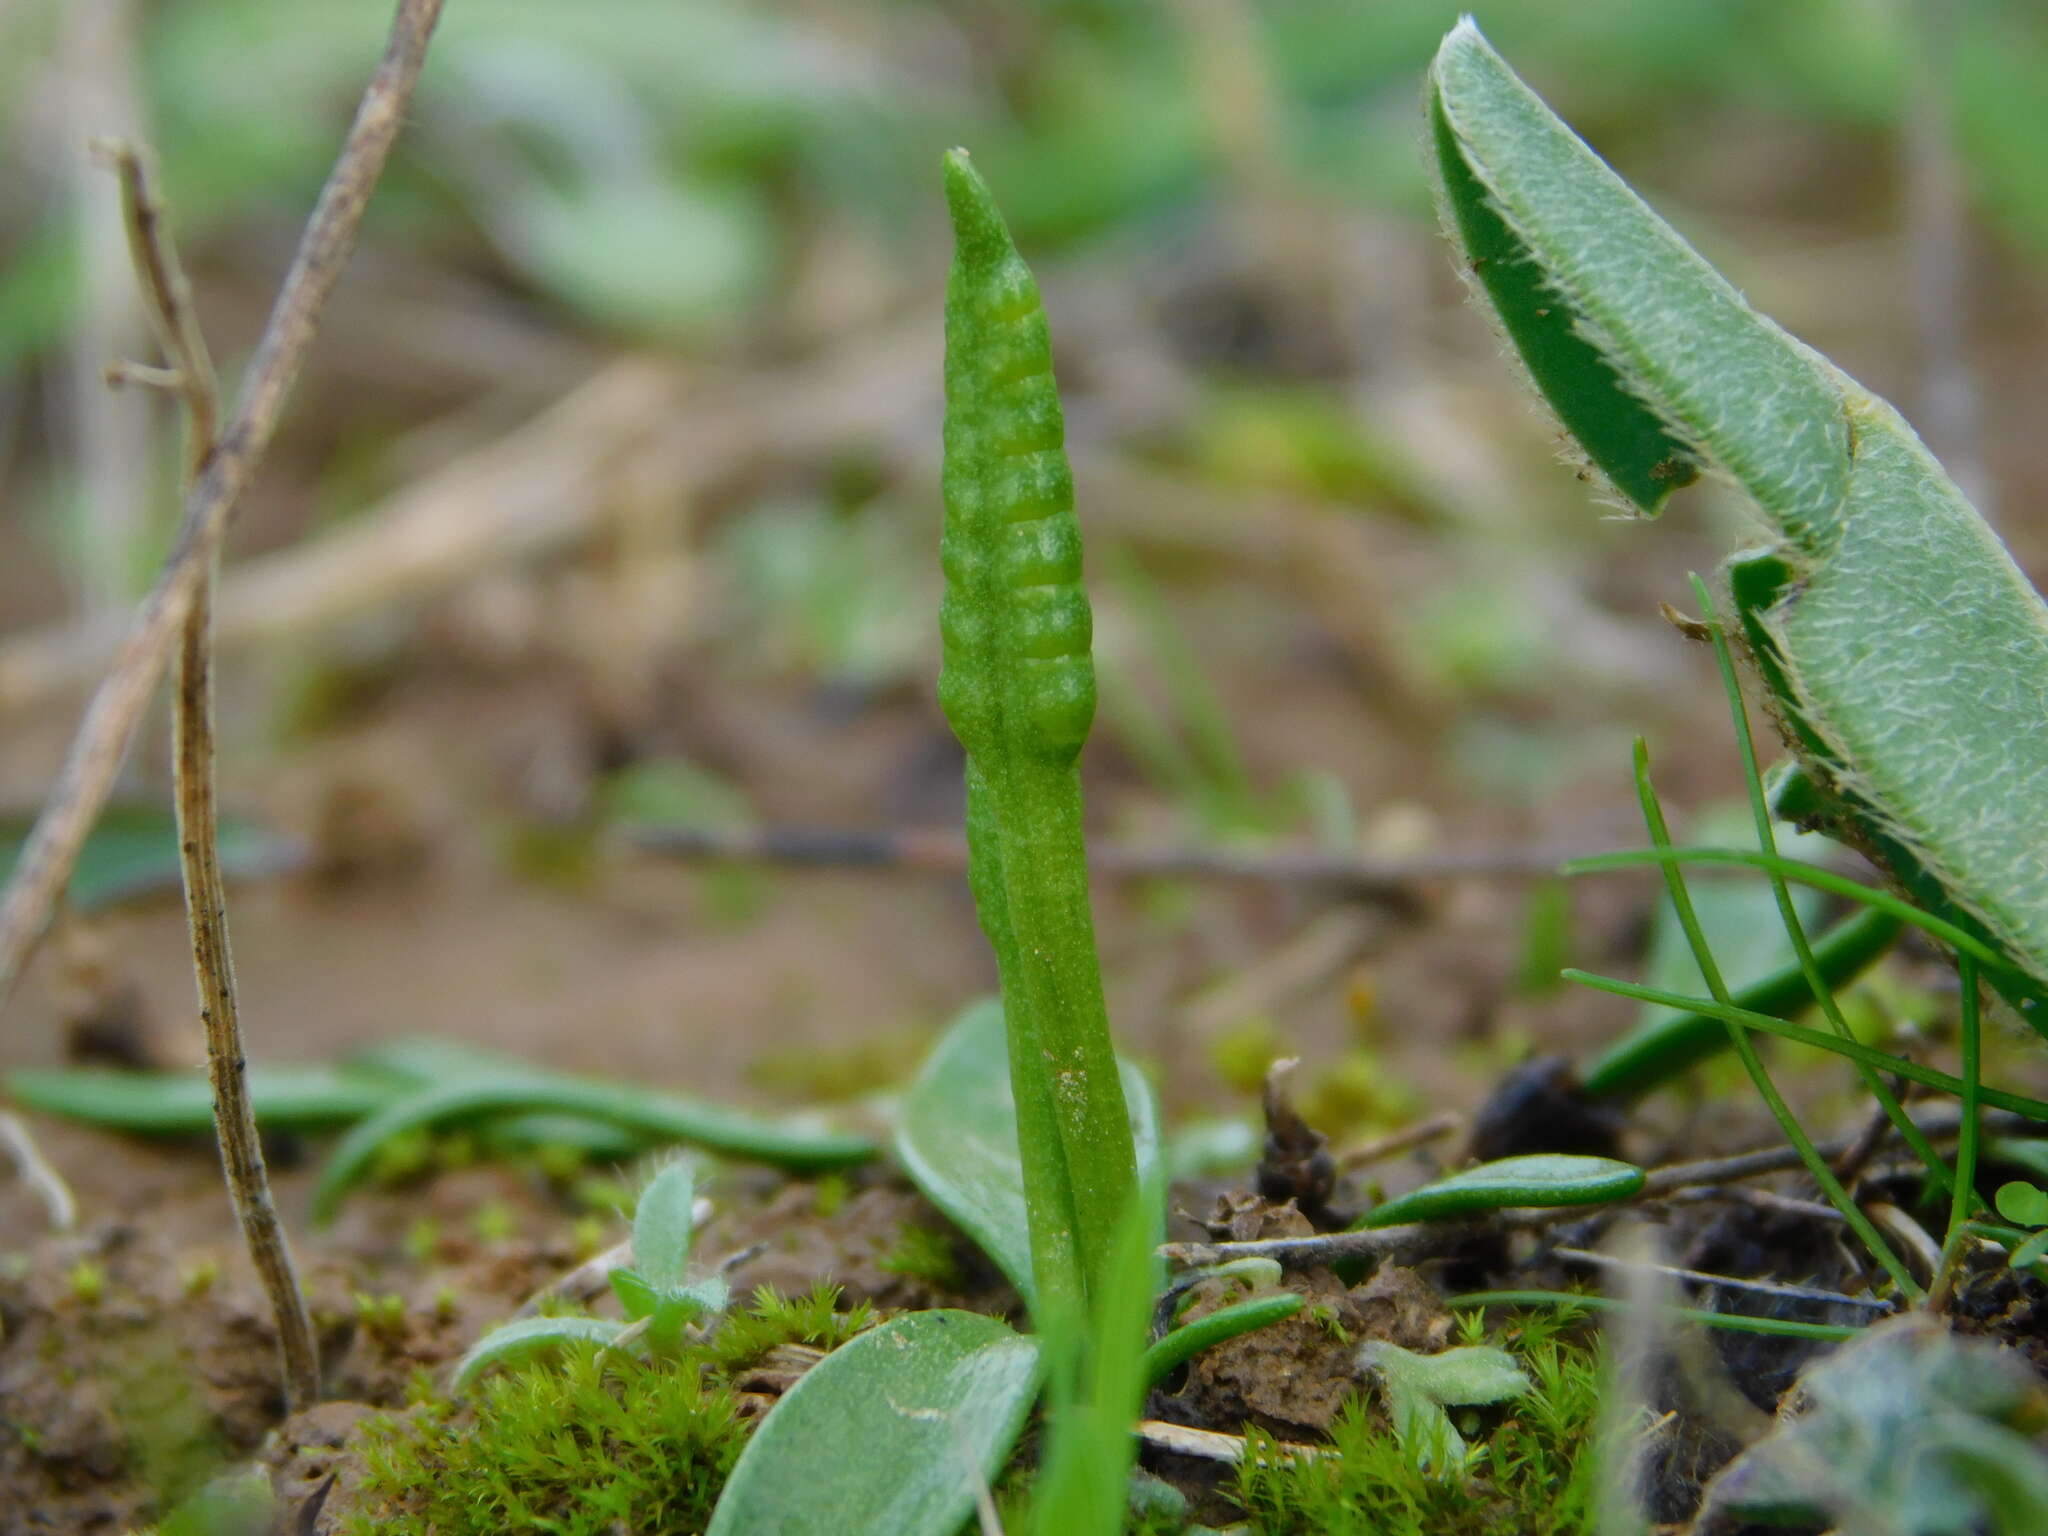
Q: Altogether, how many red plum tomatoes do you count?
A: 0